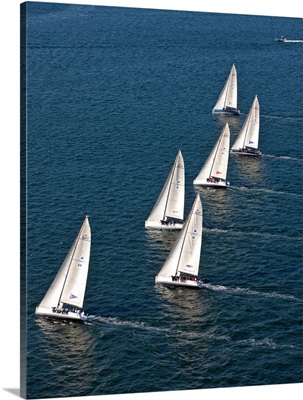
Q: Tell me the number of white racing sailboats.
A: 6